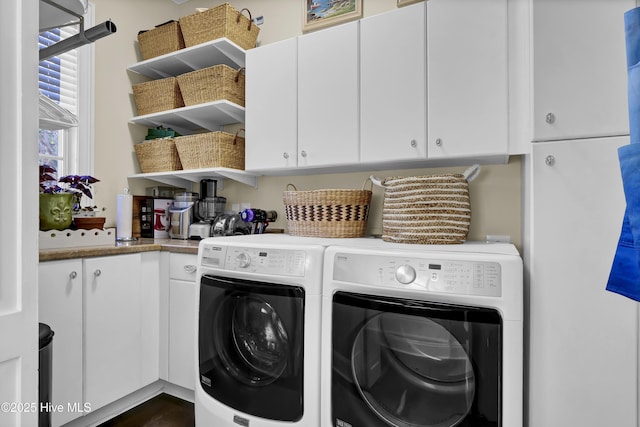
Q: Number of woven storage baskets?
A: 8